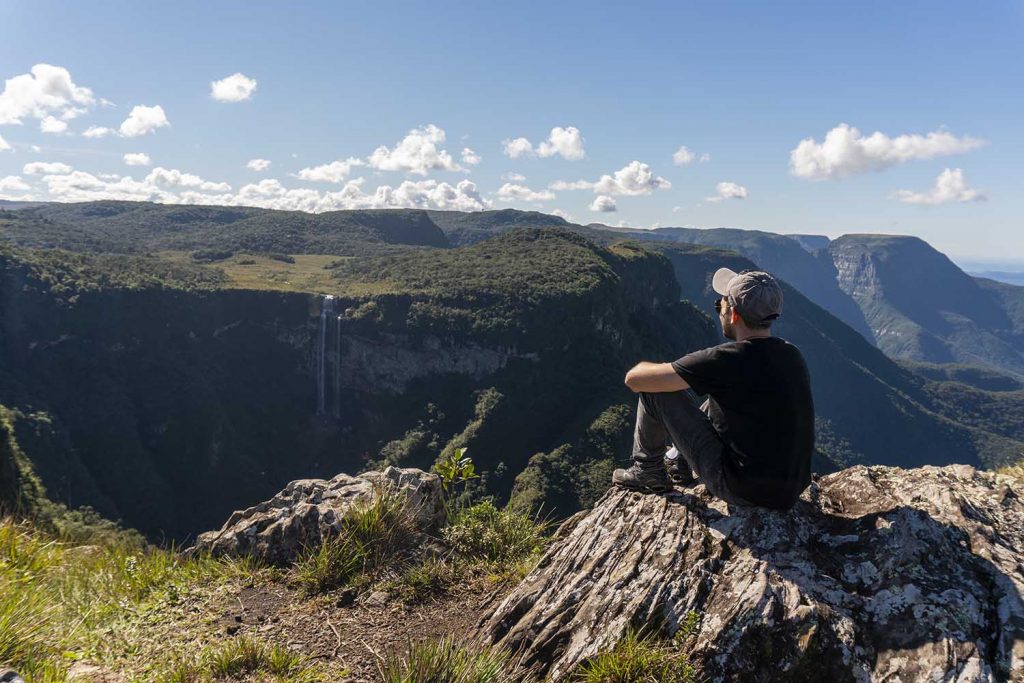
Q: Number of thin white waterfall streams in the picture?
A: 2